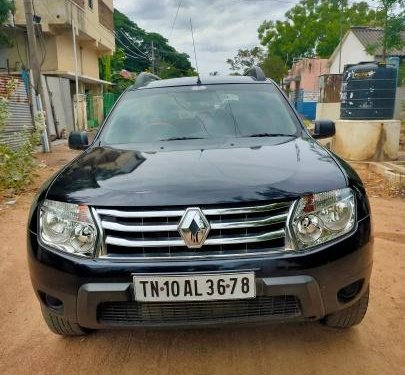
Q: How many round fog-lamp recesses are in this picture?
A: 2